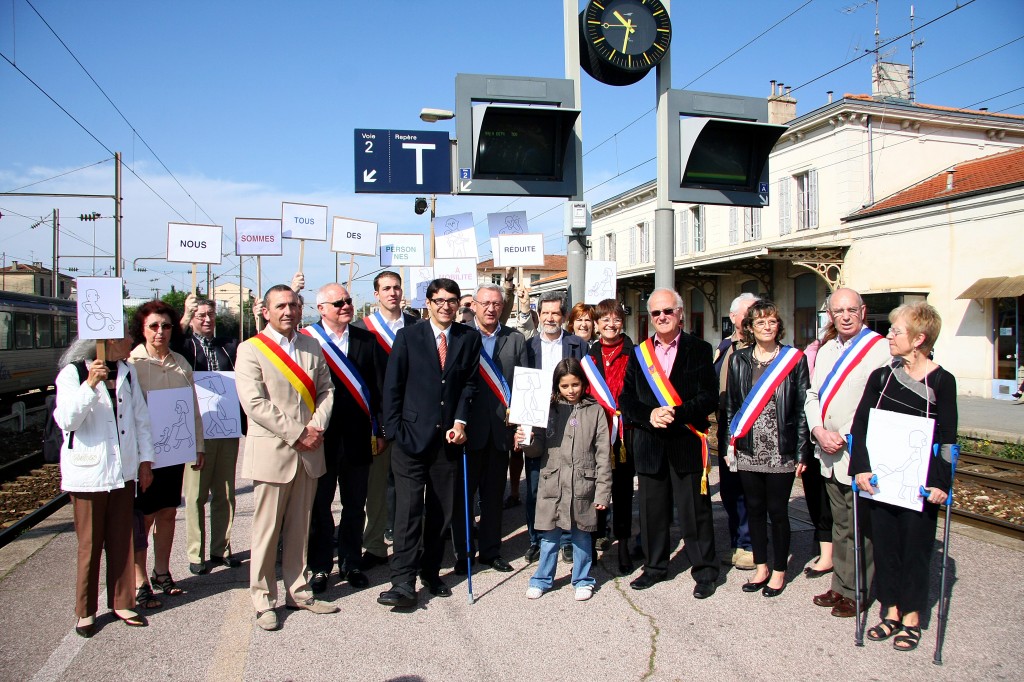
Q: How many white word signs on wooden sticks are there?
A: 7